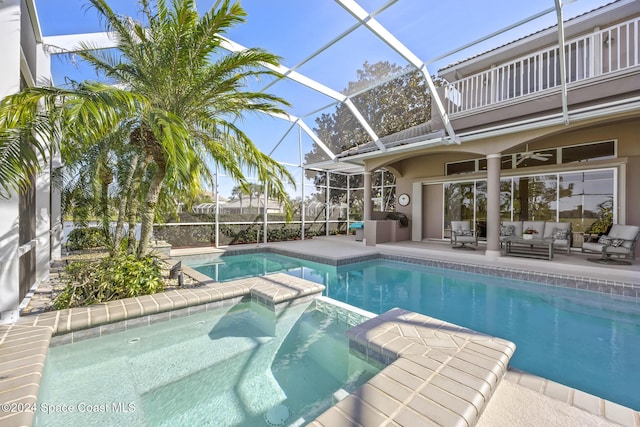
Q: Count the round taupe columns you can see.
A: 2